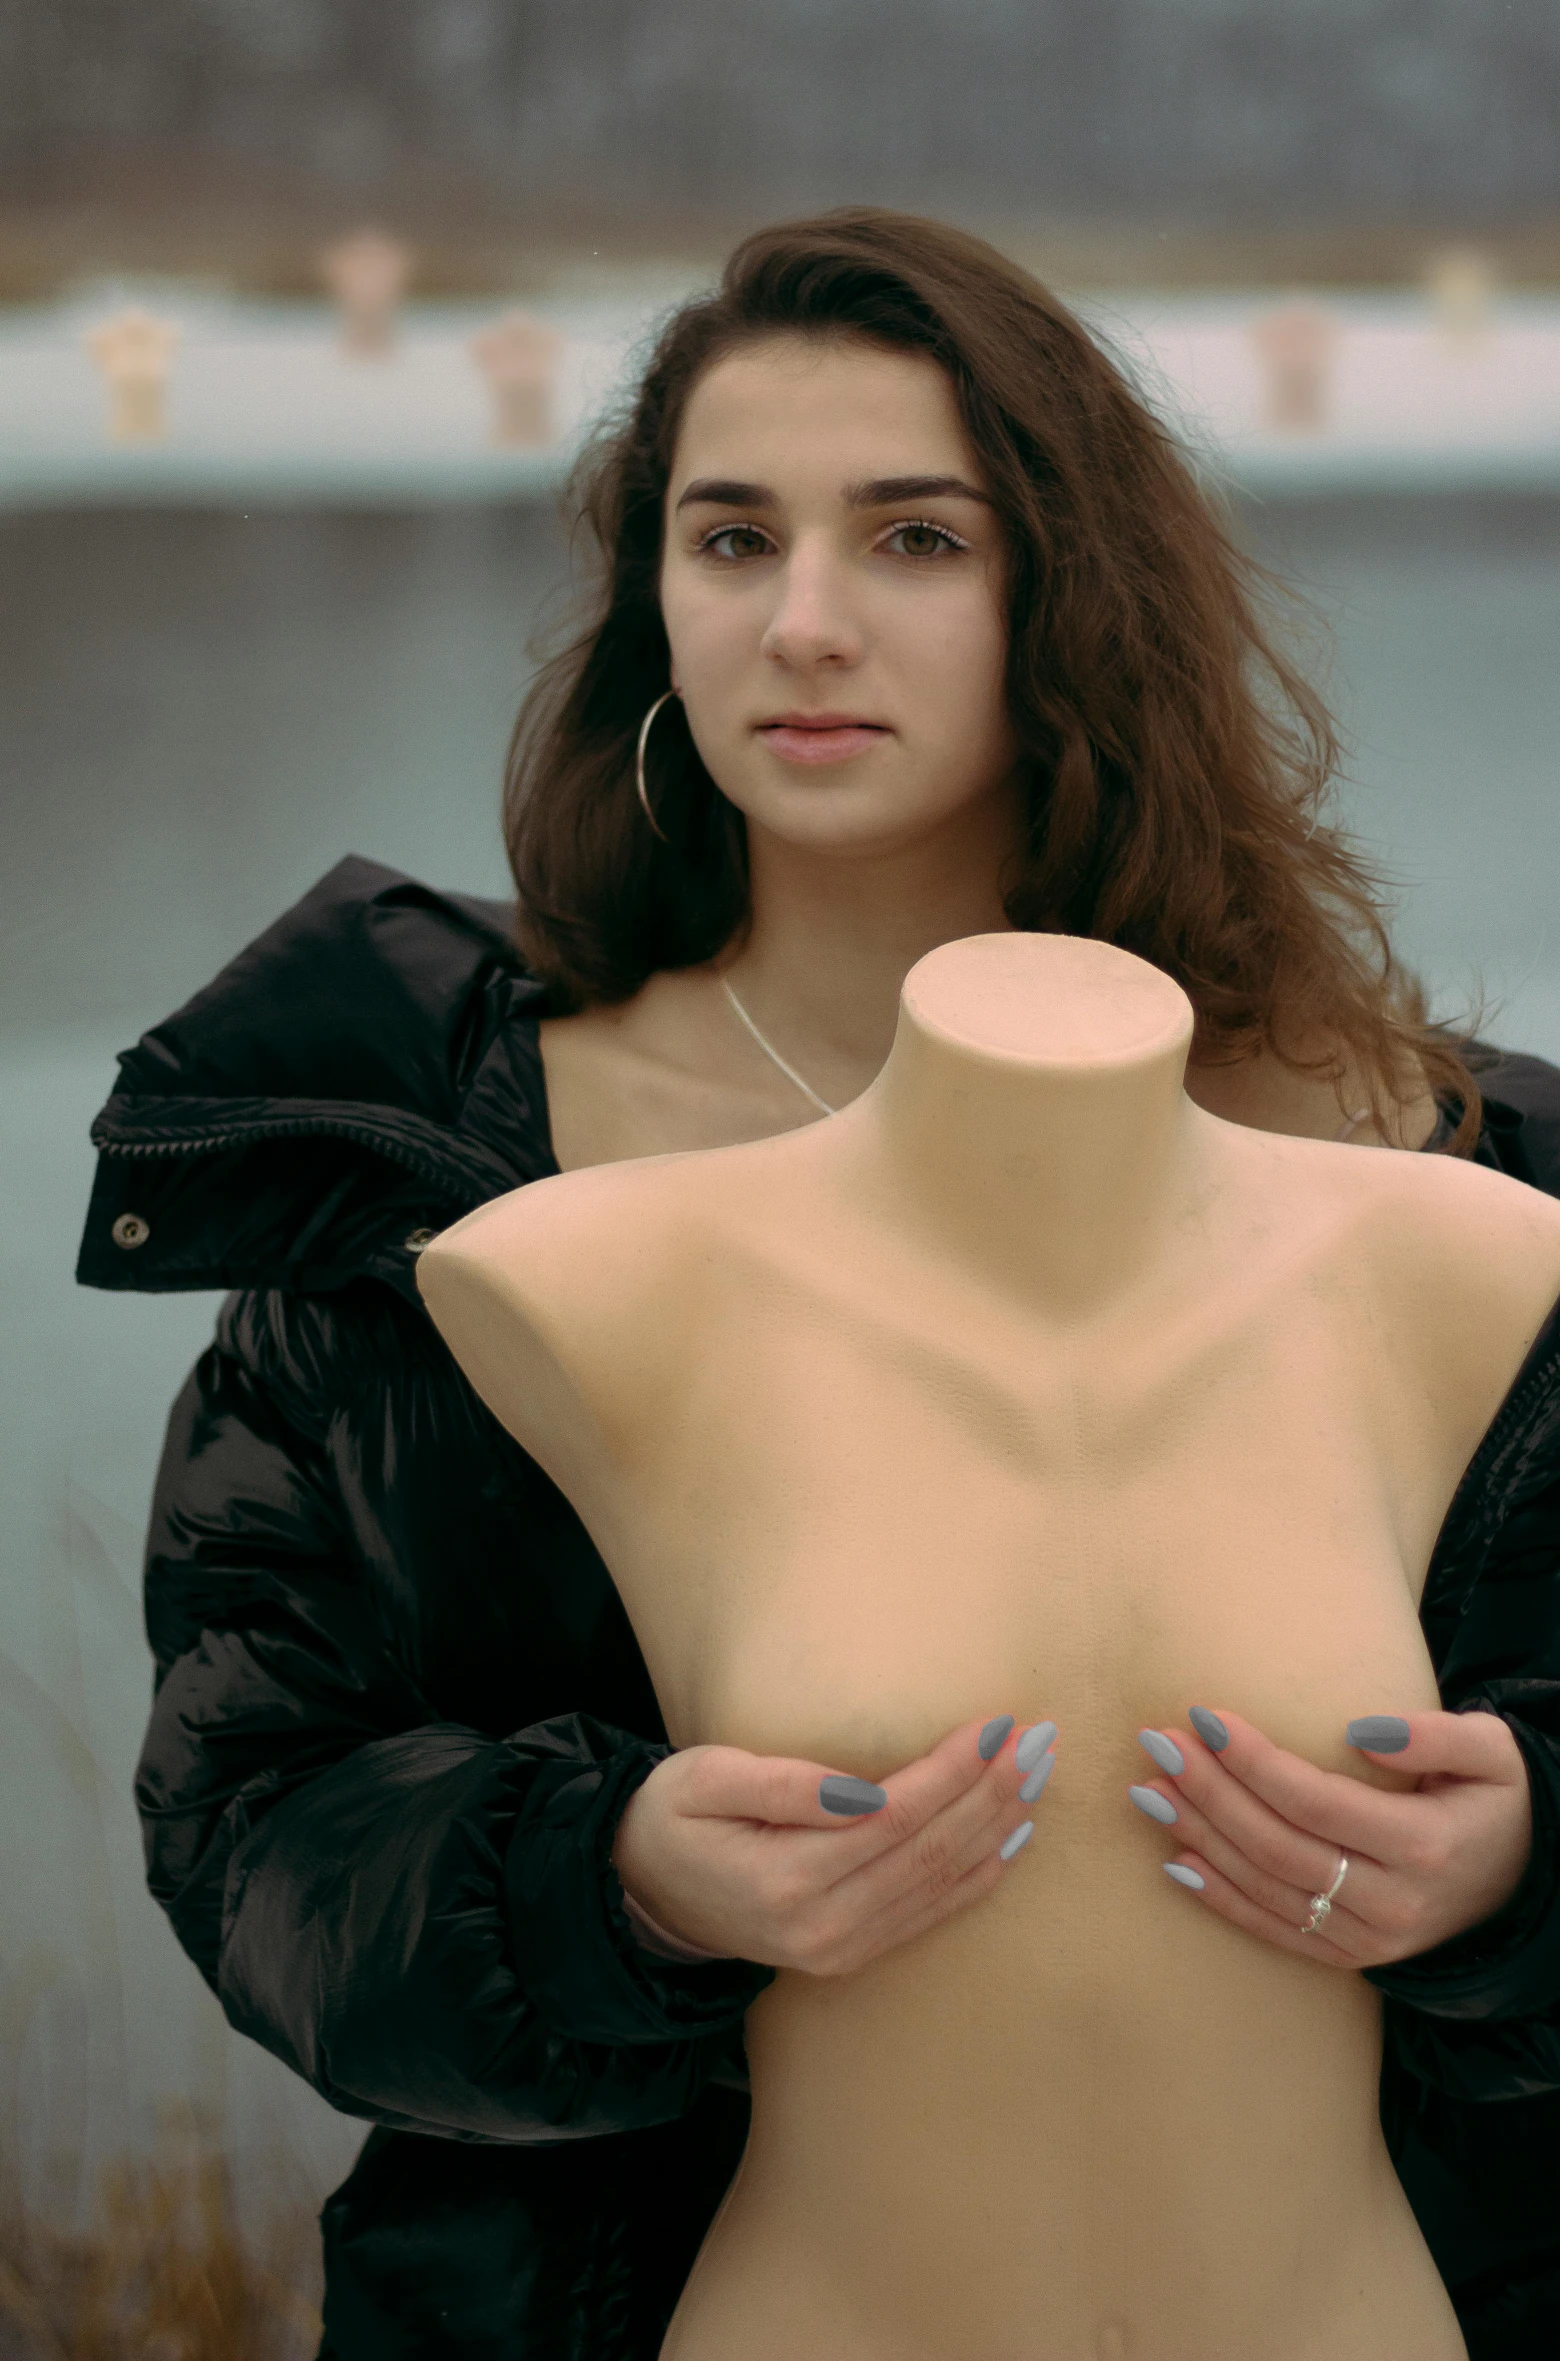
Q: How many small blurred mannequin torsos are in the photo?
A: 5